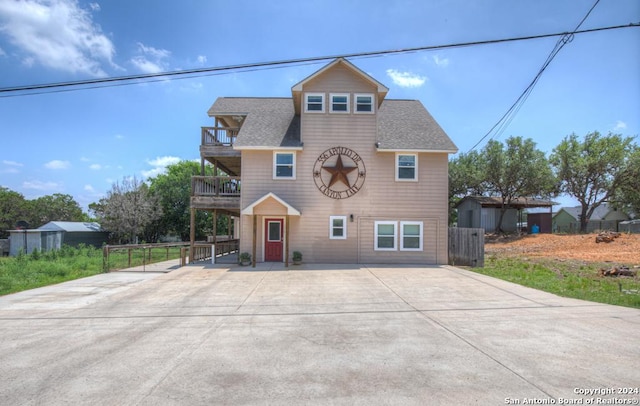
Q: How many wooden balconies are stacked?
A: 2